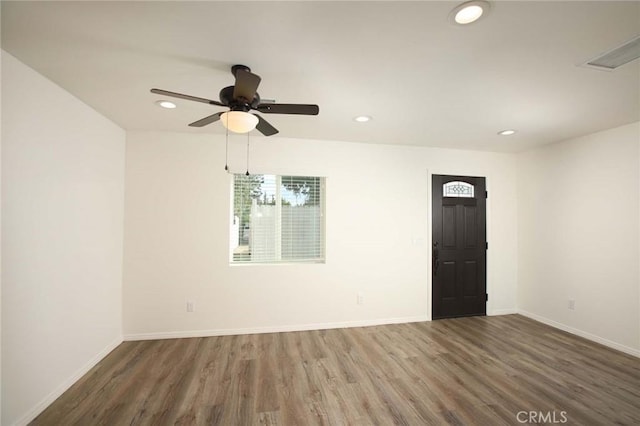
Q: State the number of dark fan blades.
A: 5